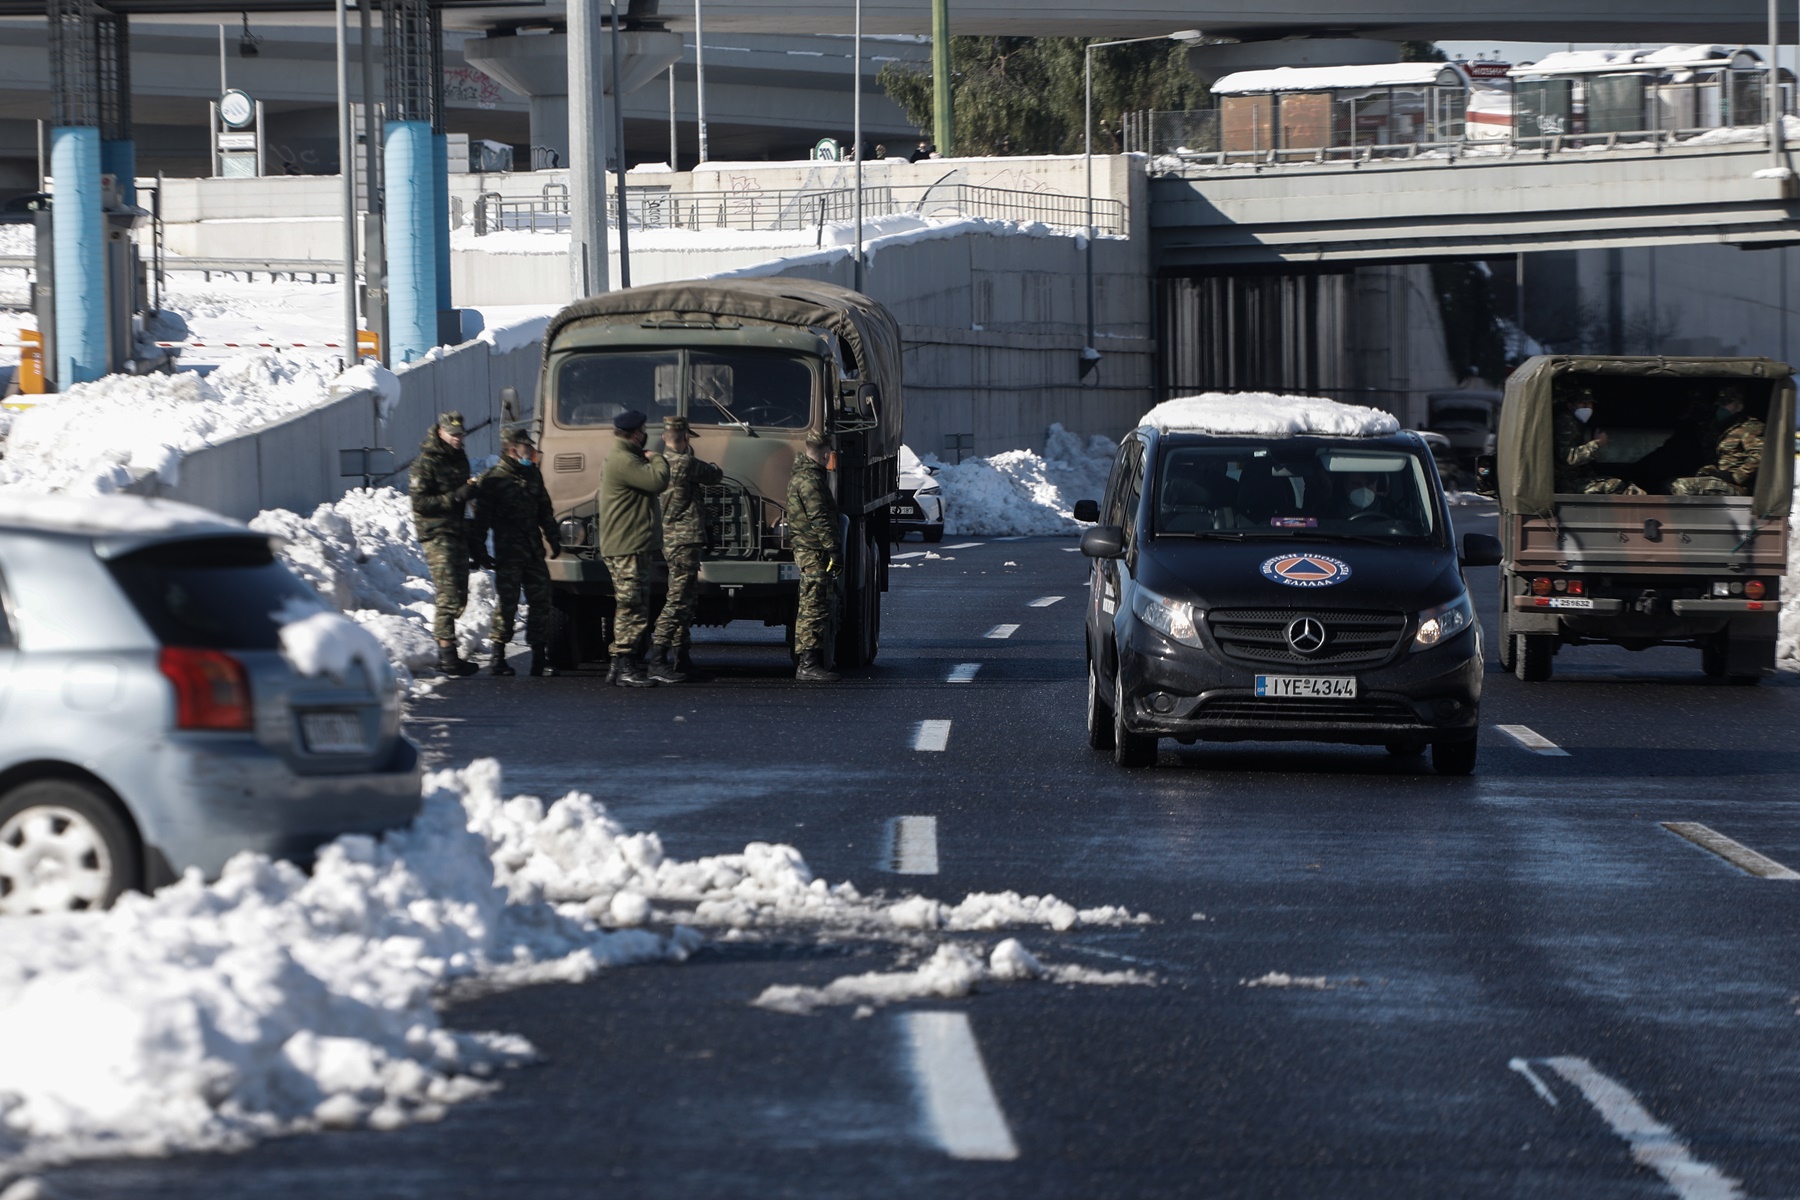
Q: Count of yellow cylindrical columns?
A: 0